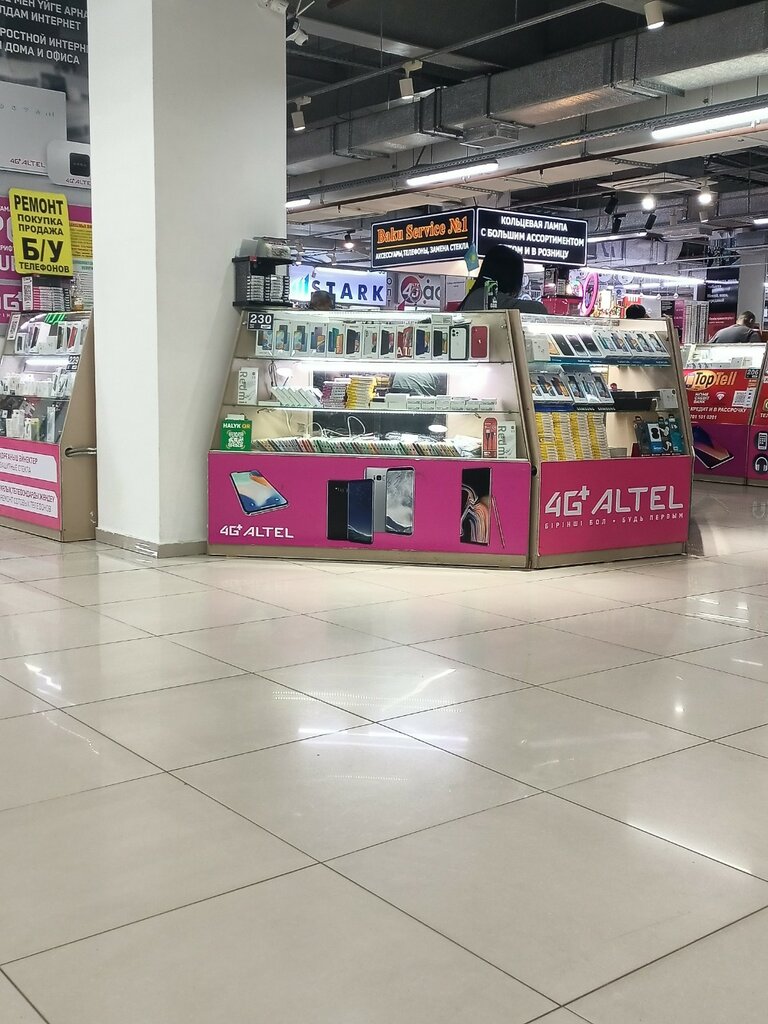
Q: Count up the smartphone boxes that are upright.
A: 13